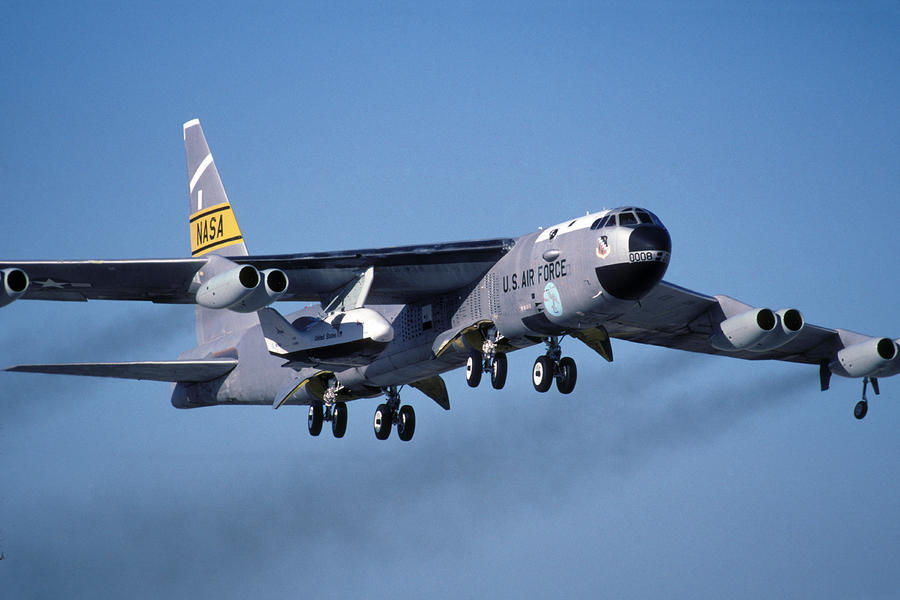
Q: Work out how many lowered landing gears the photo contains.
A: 5